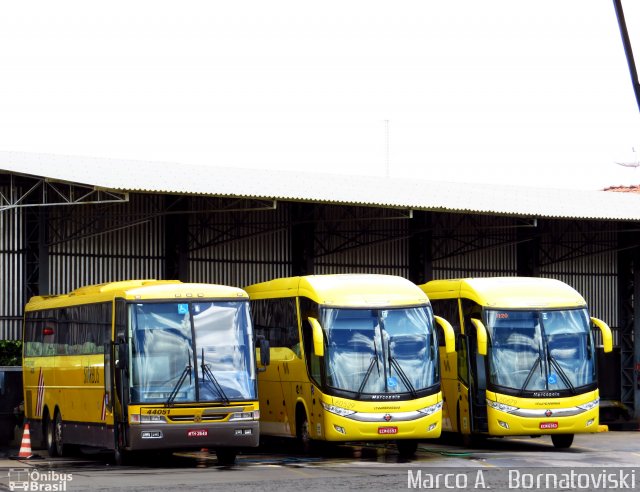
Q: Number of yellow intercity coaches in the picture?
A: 3